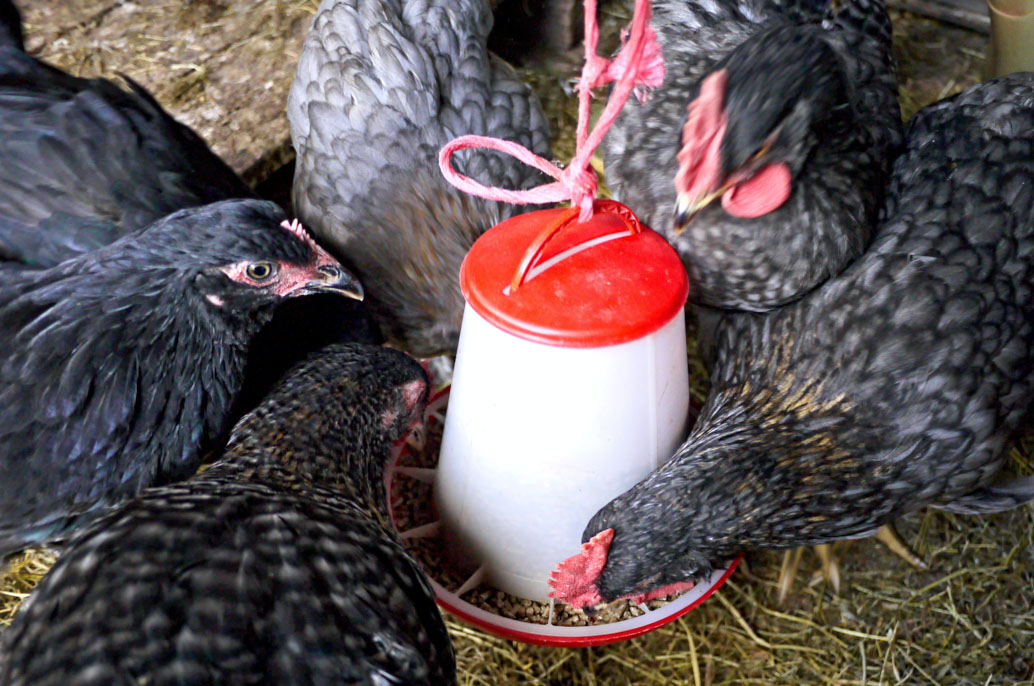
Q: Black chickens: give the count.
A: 5